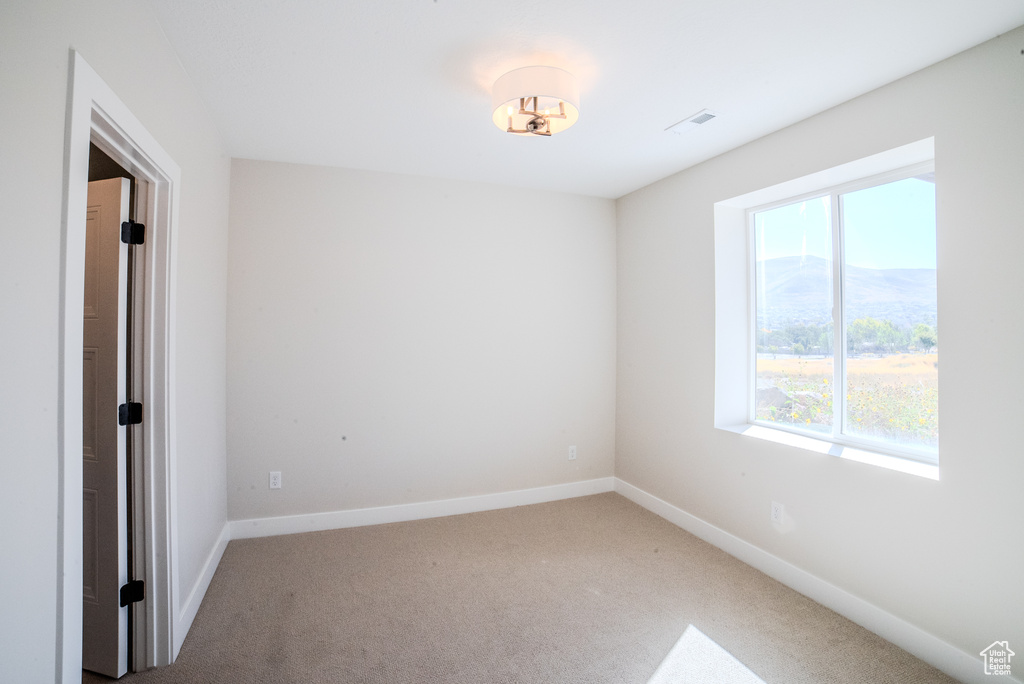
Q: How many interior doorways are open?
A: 1